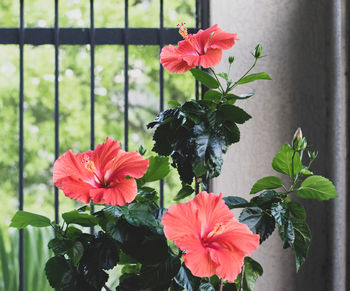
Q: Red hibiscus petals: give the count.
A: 15